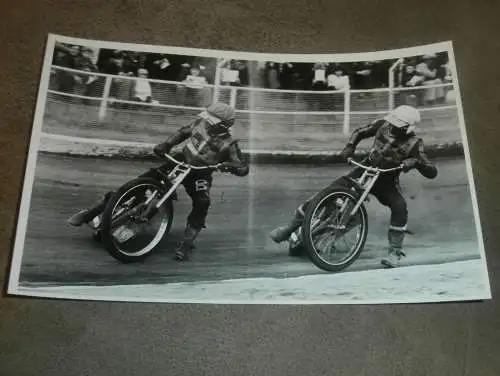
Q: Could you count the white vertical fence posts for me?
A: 5